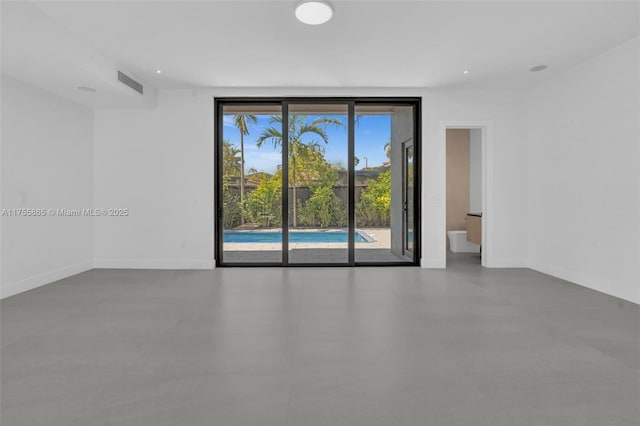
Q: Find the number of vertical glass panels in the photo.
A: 3